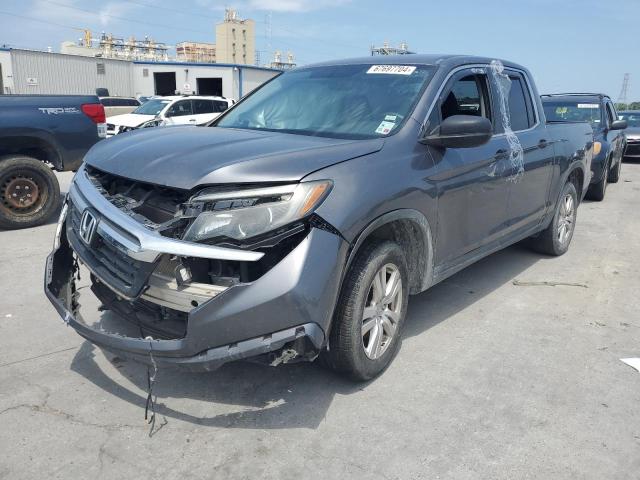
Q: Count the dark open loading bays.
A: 2